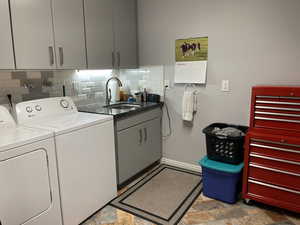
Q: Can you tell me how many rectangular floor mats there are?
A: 1